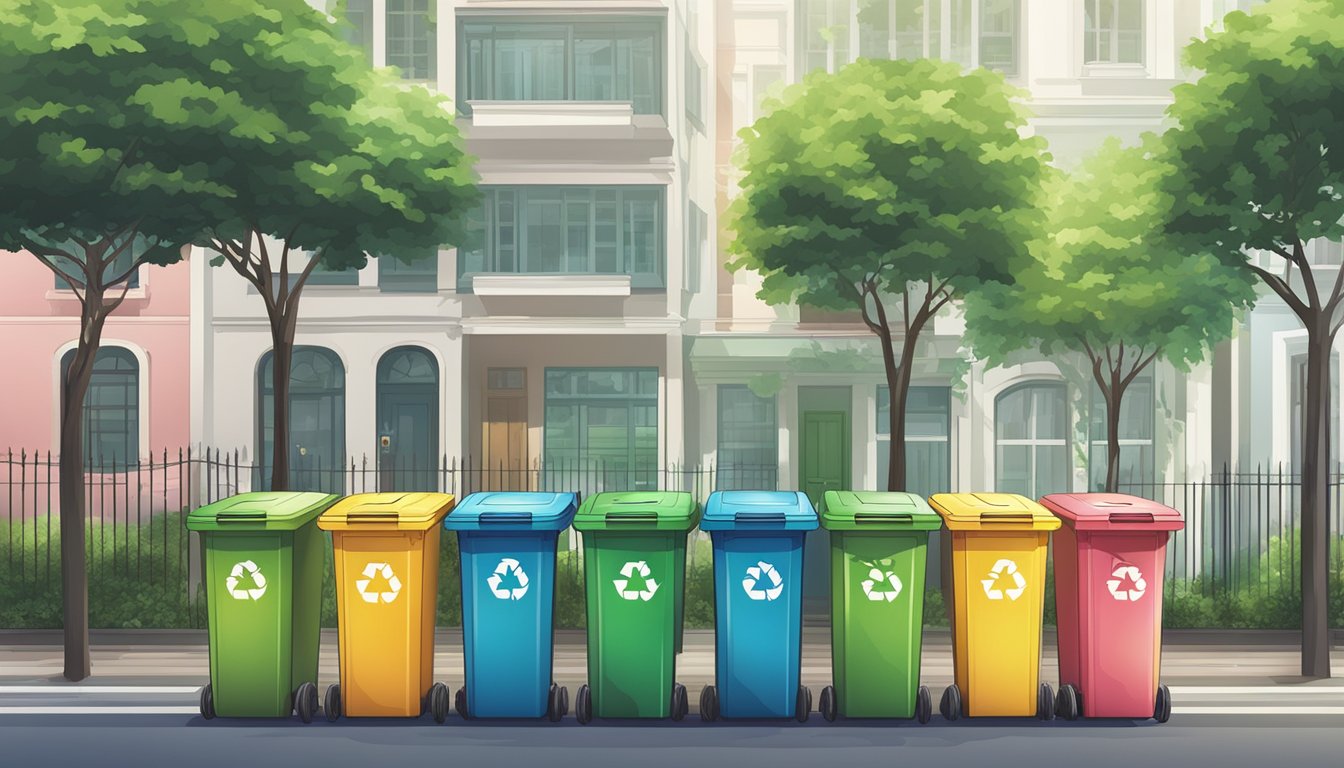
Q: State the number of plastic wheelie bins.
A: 8